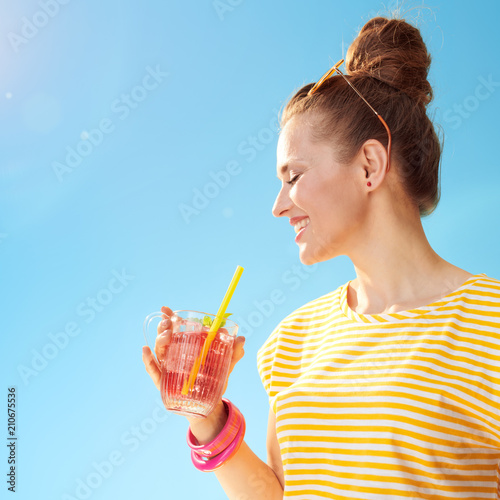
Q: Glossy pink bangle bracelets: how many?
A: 2